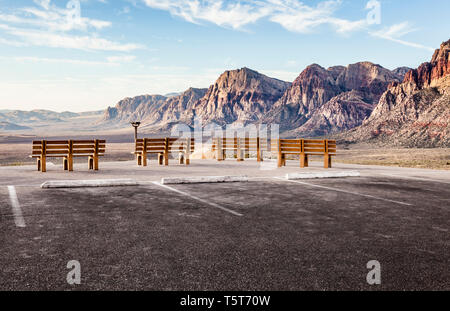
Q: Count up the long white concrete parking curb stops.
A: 3